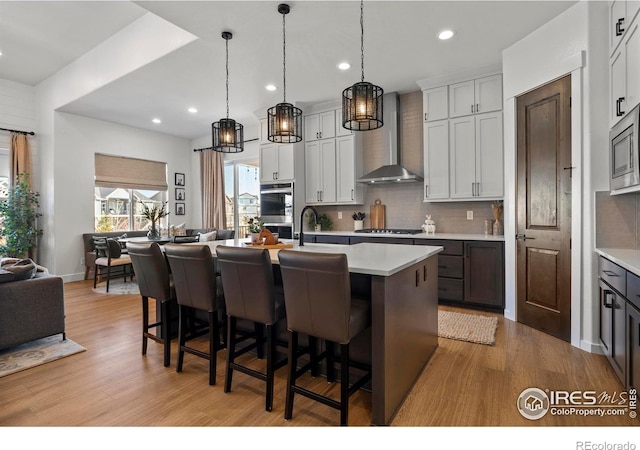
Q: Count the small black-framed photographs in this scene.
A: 3